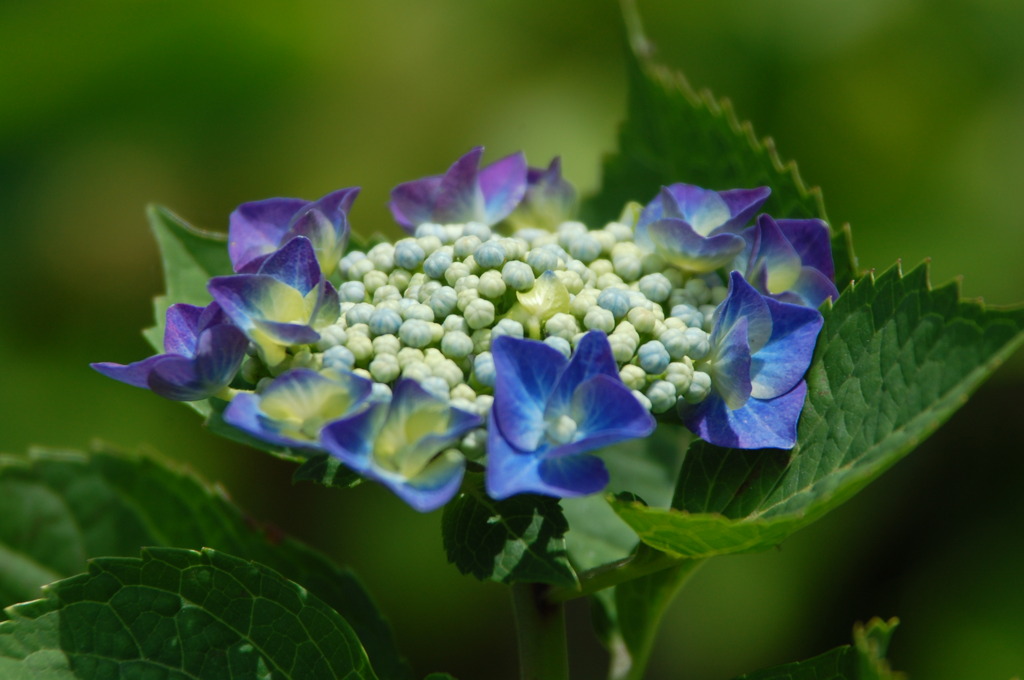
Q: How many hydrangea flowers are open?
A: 11